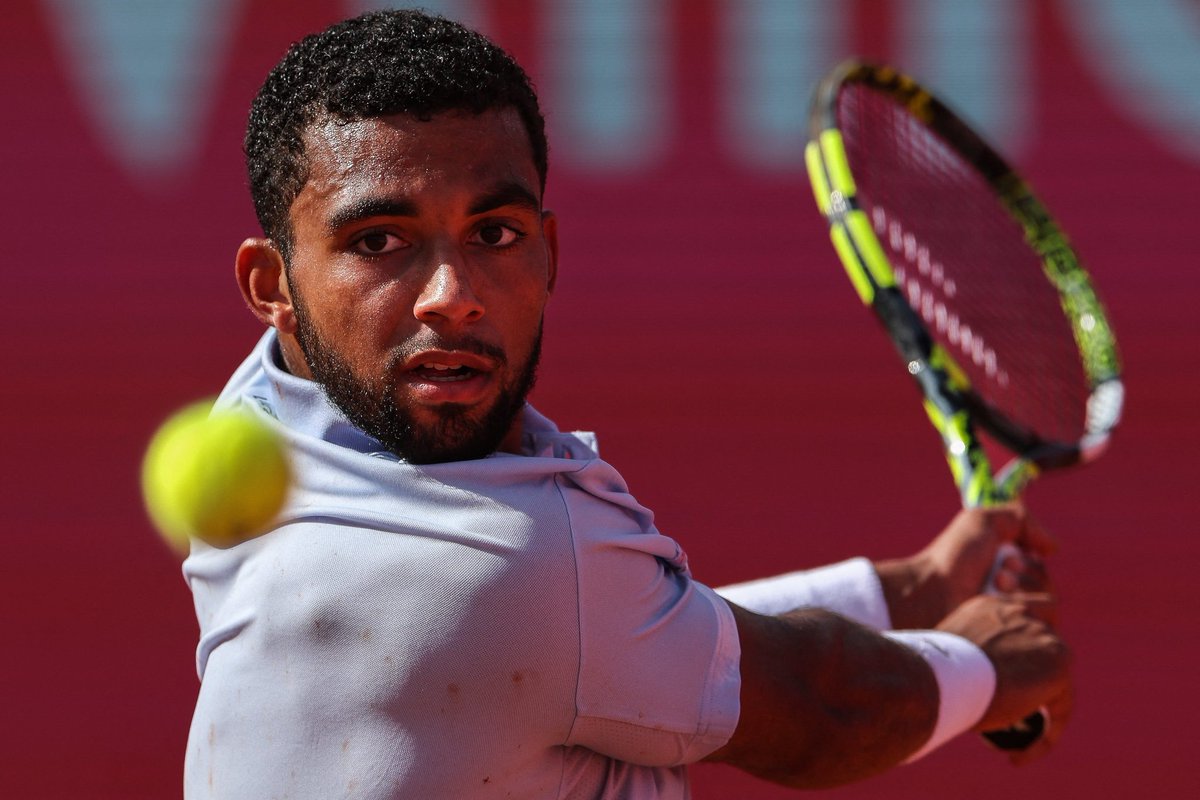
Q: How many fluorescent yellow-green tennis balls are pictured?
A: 1